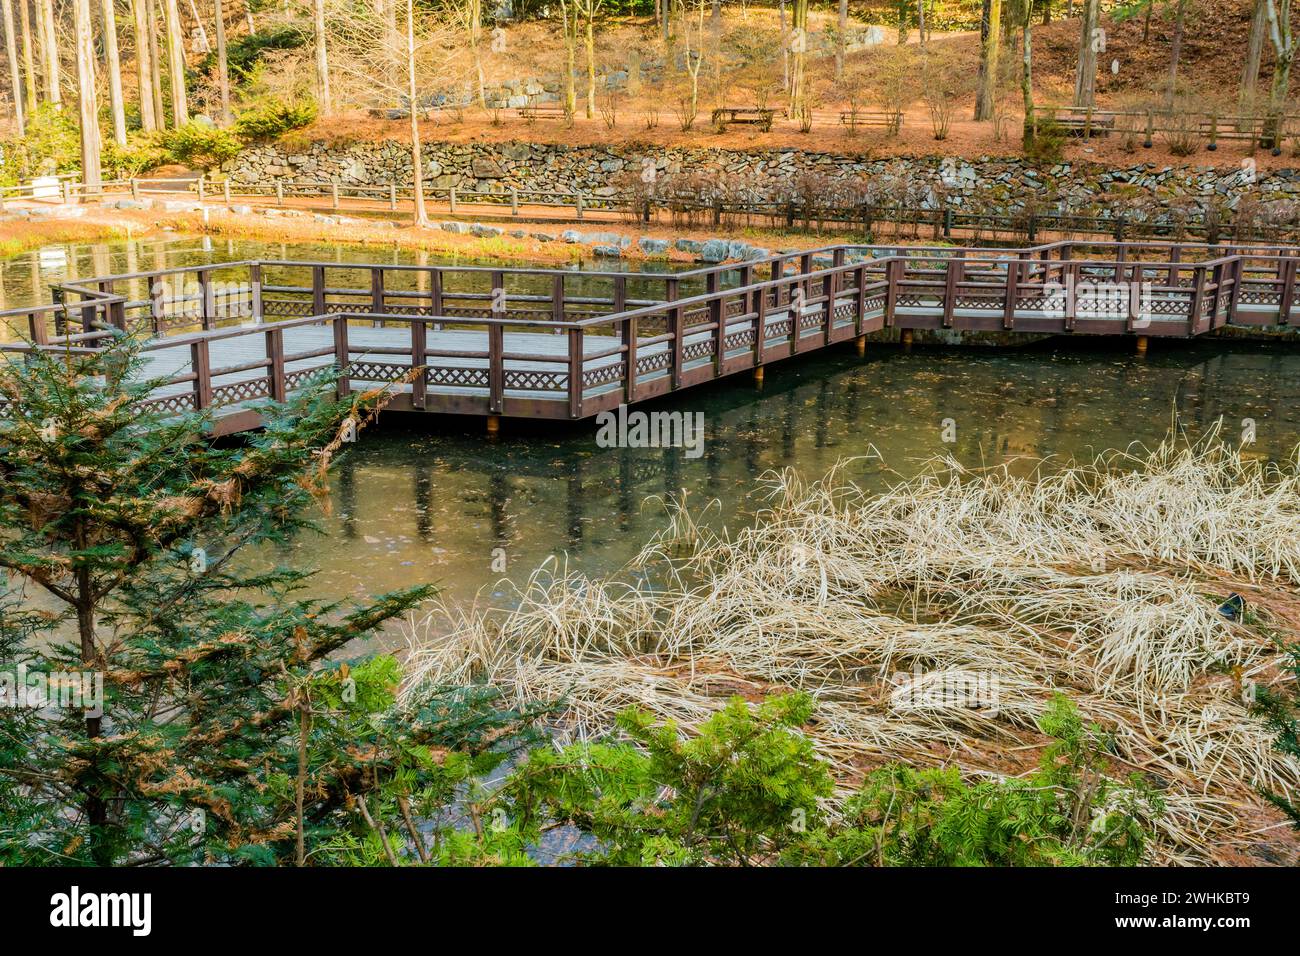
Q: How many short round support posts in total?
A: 5